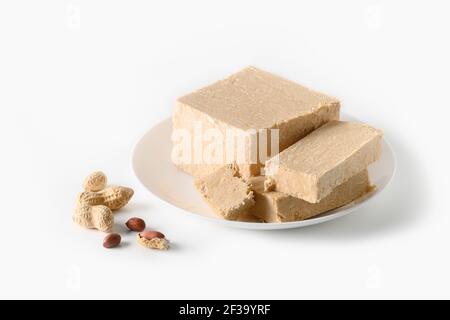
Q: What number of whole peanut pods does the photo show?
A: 3